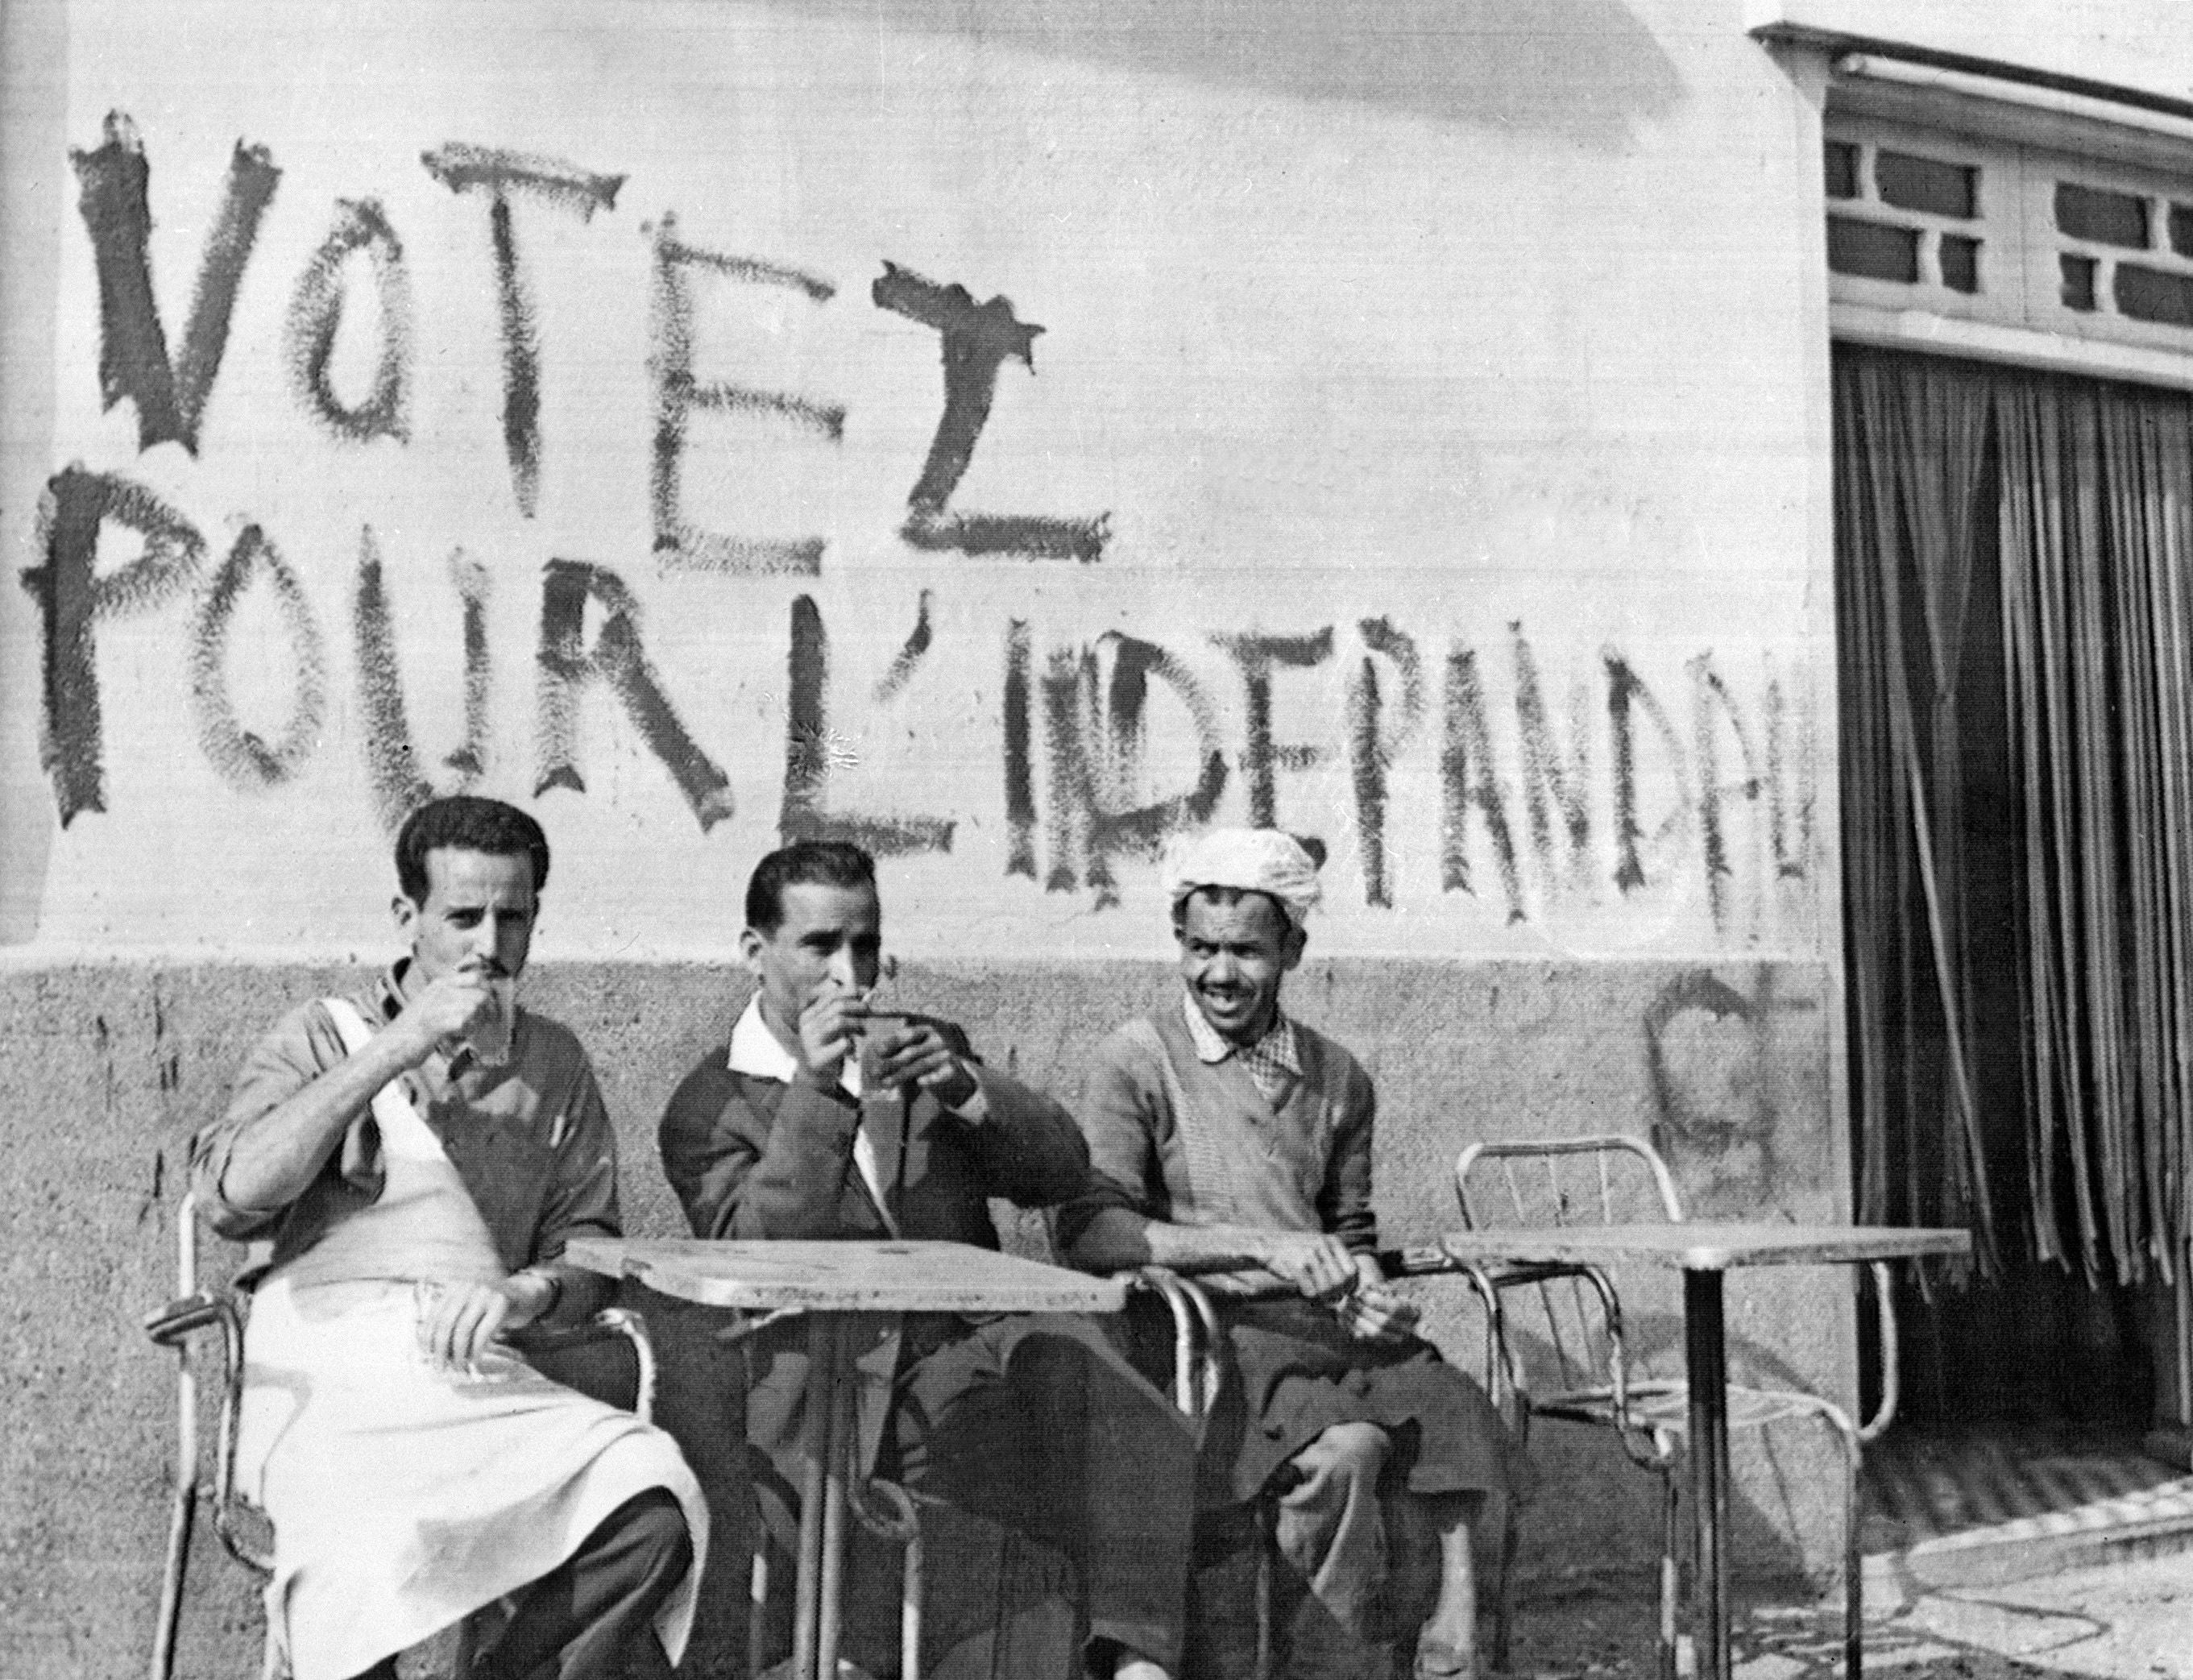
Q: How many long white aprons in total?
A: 1